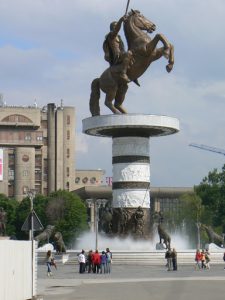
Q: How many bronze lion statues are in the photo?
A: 4